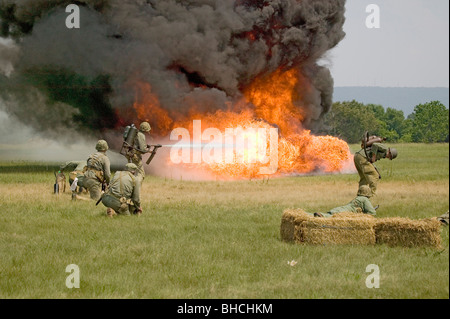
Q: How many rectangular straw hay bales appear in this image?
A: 3